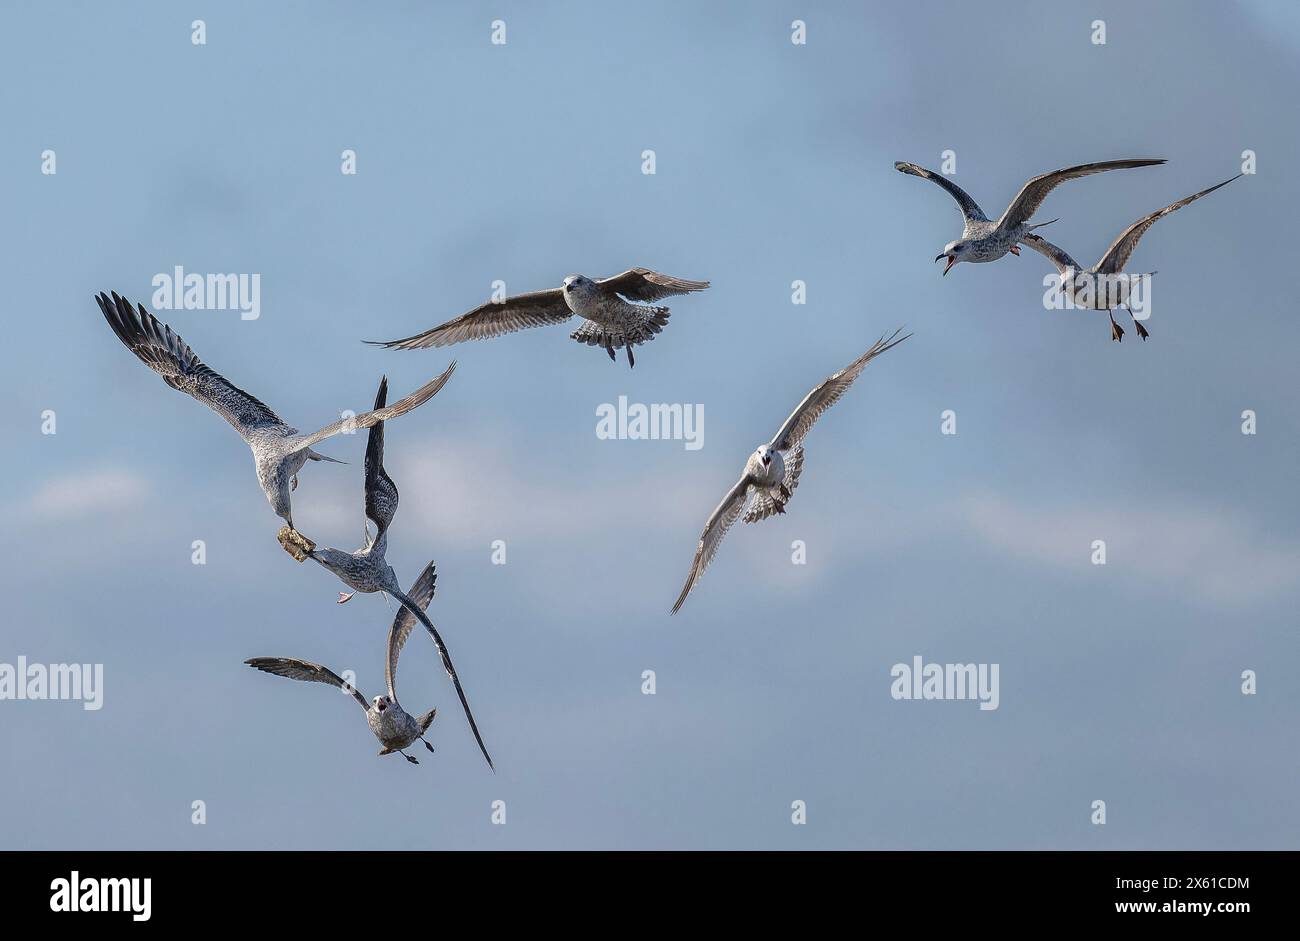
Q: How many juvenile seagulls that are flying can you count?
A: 7